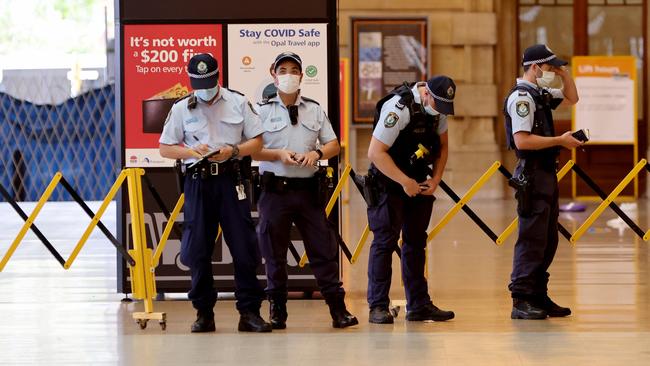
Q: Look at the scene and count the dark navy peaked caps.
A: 4